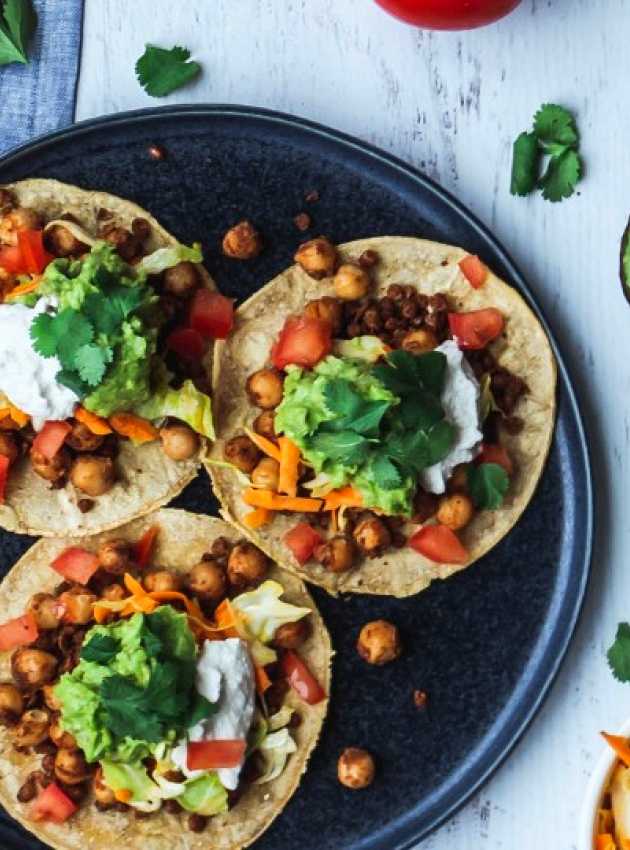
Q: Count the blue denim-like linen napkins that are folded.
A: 1